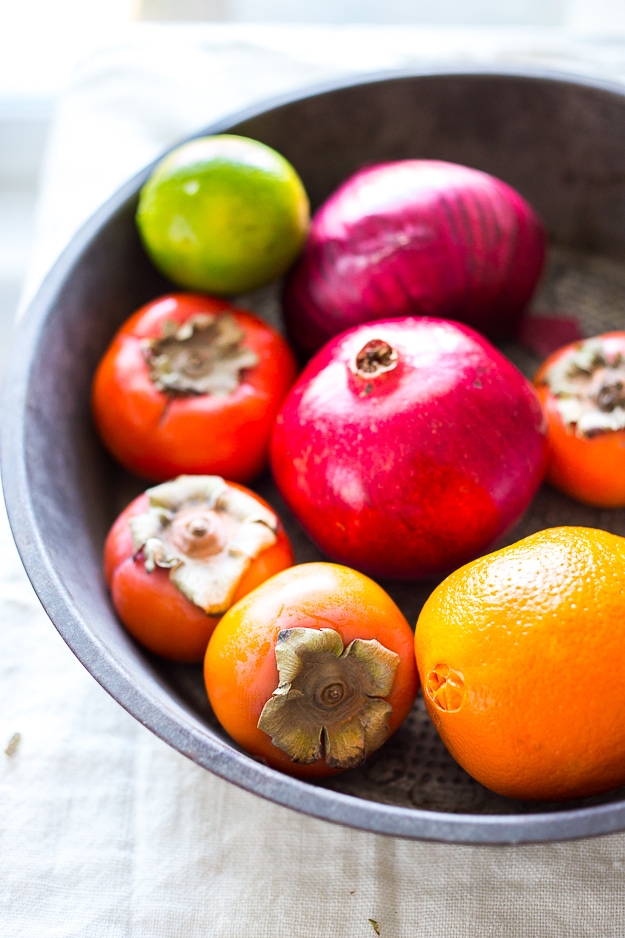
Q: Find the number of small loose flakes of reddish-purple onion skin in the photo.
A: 1